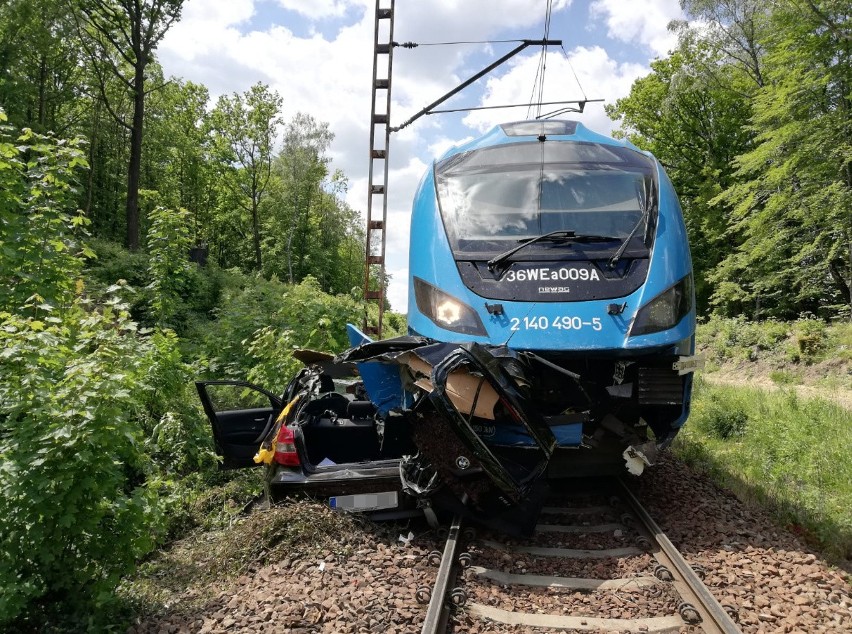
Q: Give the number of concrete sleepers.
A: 5